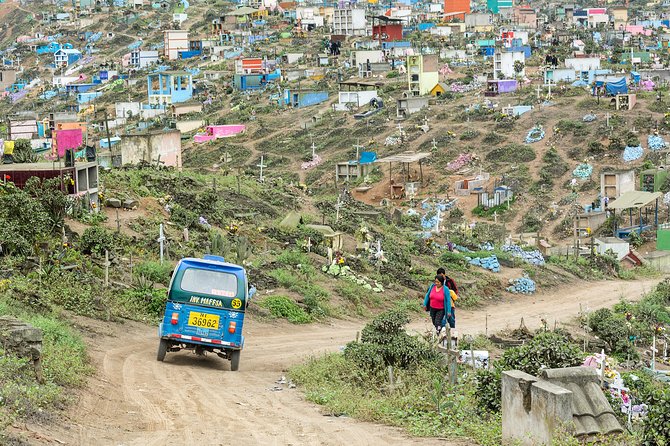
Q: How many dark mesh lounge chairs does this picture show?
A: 0